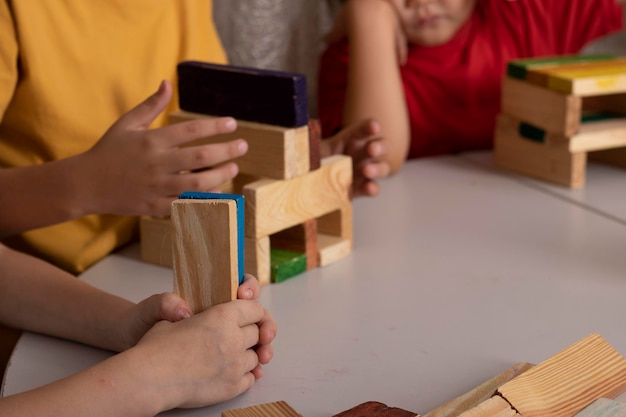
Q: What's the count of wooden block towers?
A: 2